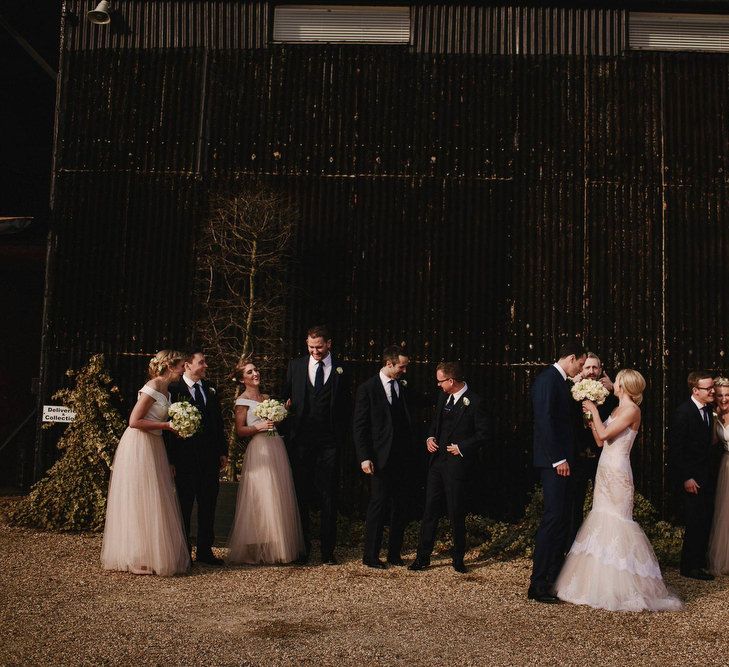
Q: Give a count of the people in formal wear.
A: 11